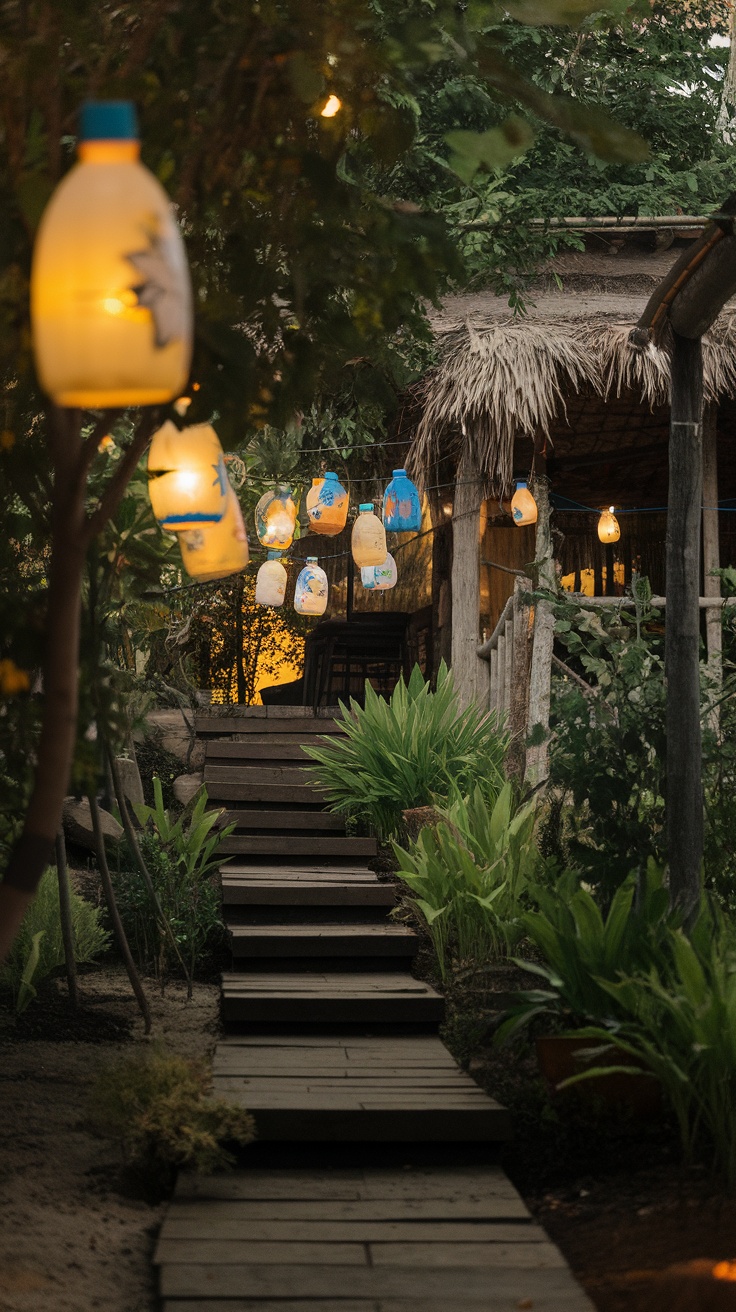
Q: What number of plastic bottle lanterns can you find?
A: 12